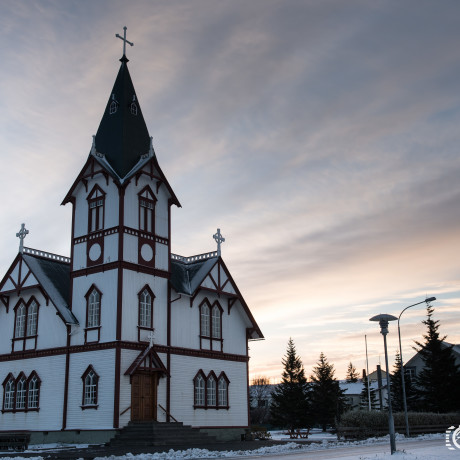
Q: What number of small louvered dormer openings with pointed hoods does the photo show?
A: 2